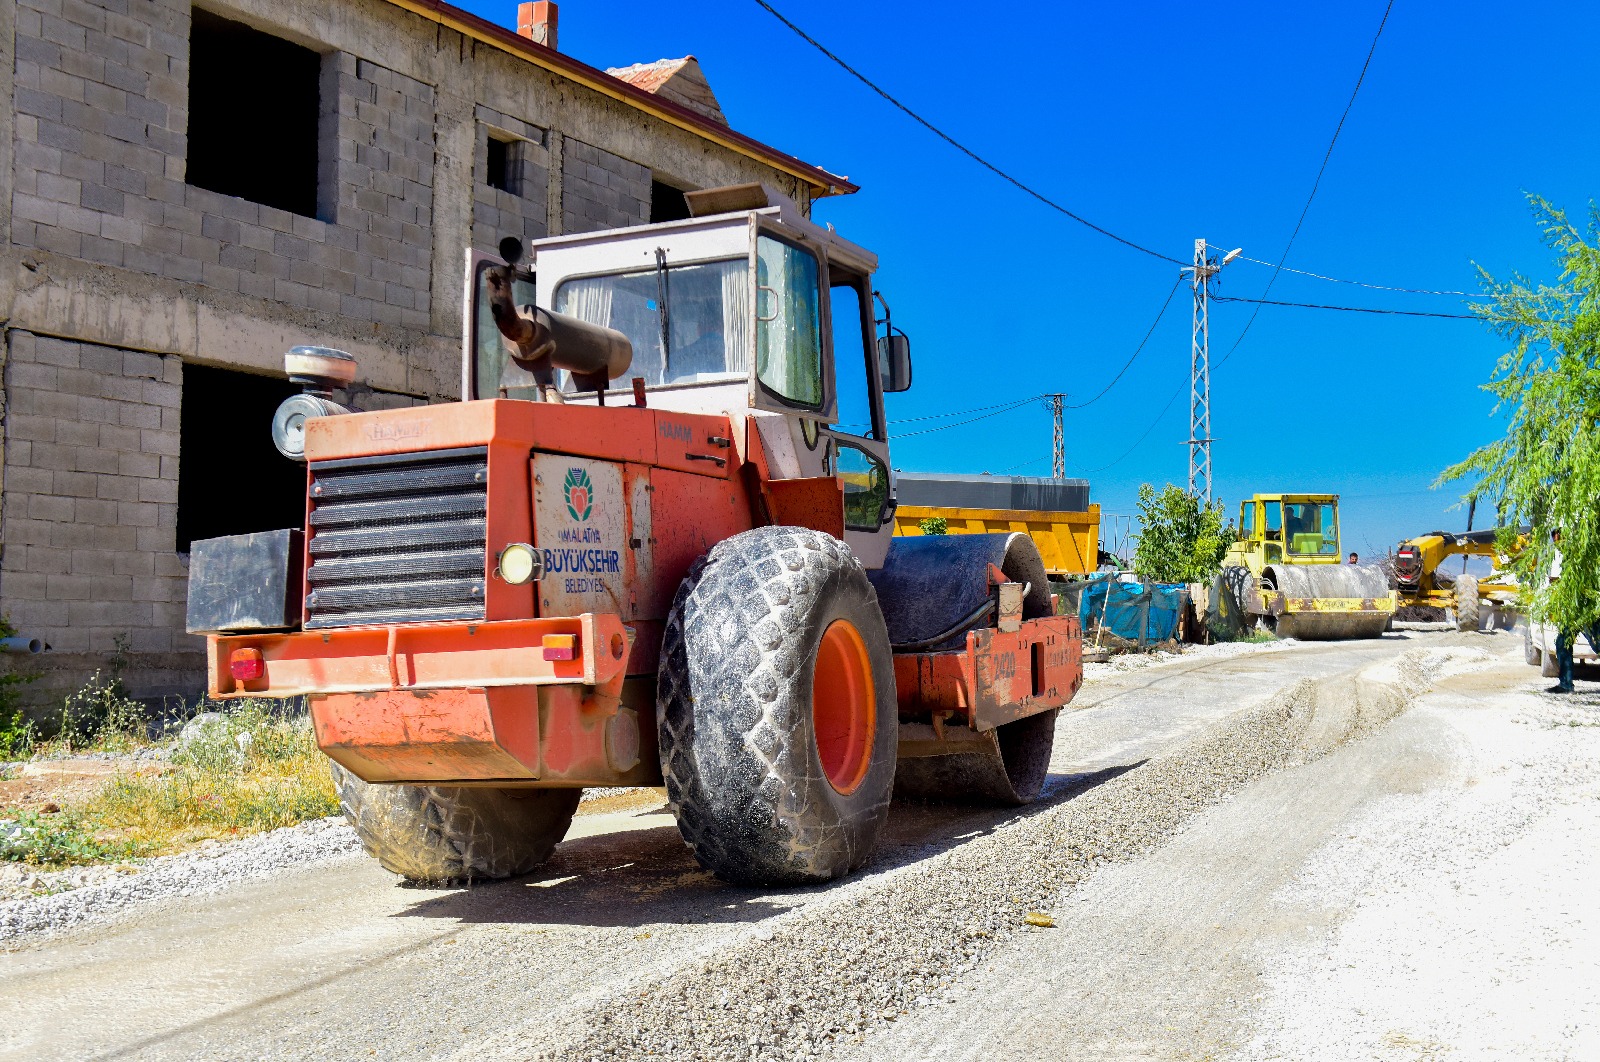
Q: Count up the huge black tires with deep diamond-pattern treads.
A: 2